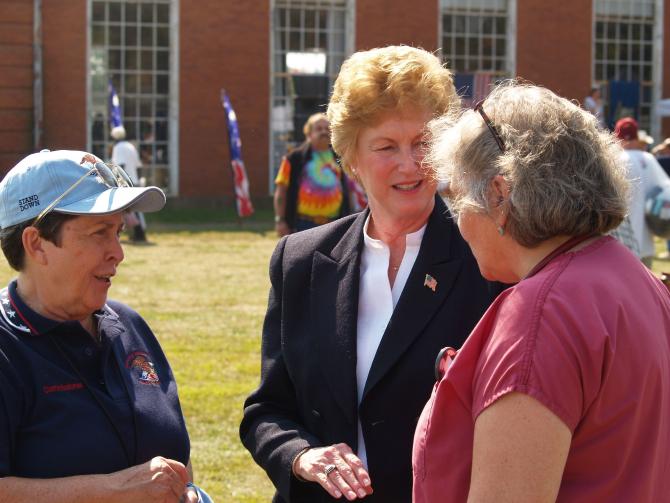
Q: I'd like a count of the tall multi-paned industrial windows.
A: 4